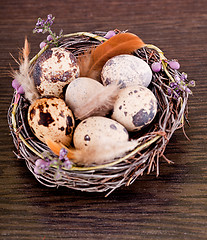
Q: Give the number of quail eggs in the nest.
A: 6